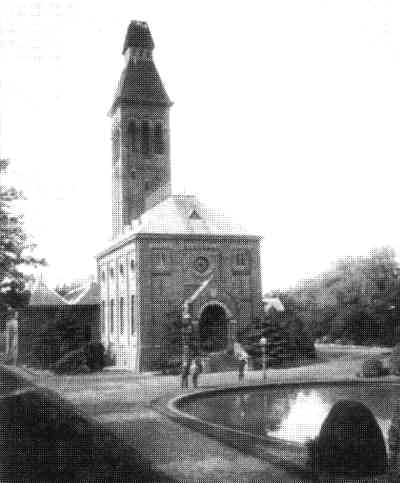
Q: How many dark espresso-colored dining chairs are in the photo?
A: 0